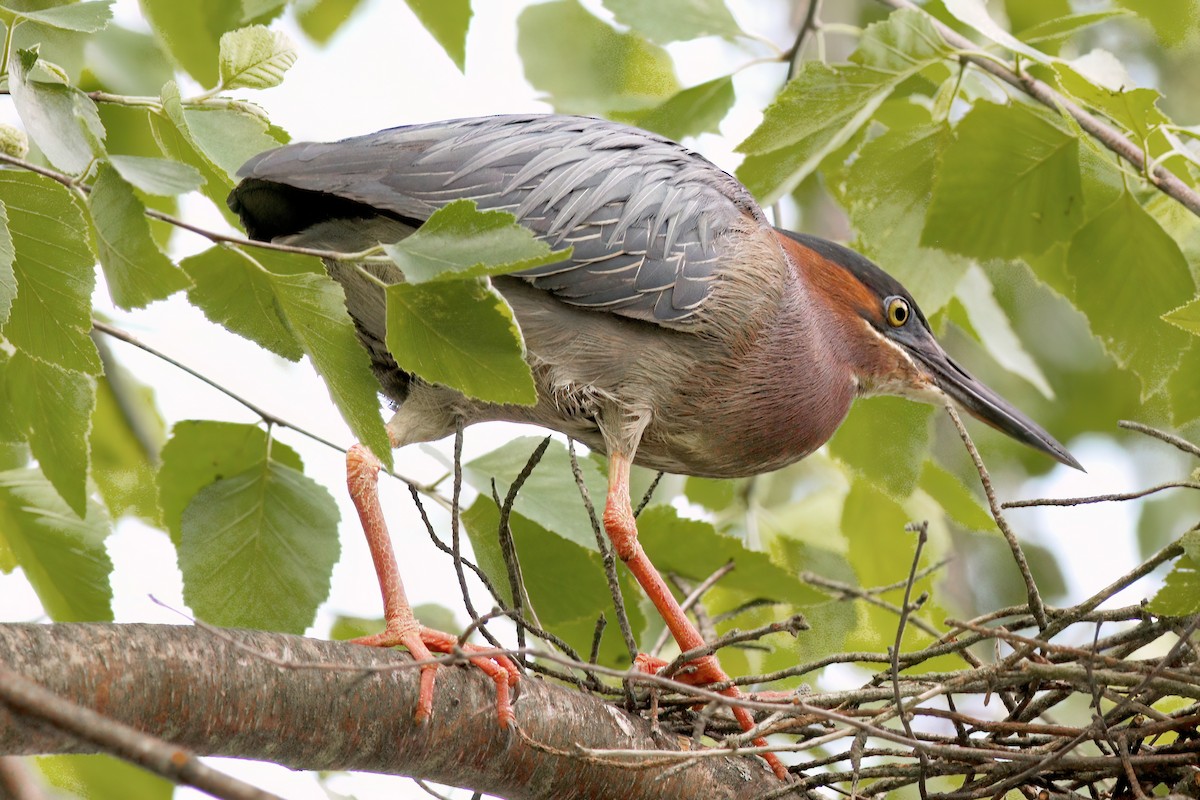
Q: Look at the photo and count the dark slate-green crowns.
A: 1